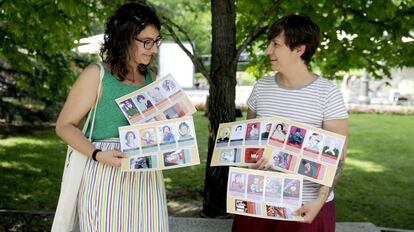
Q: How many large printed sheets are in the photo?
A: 5